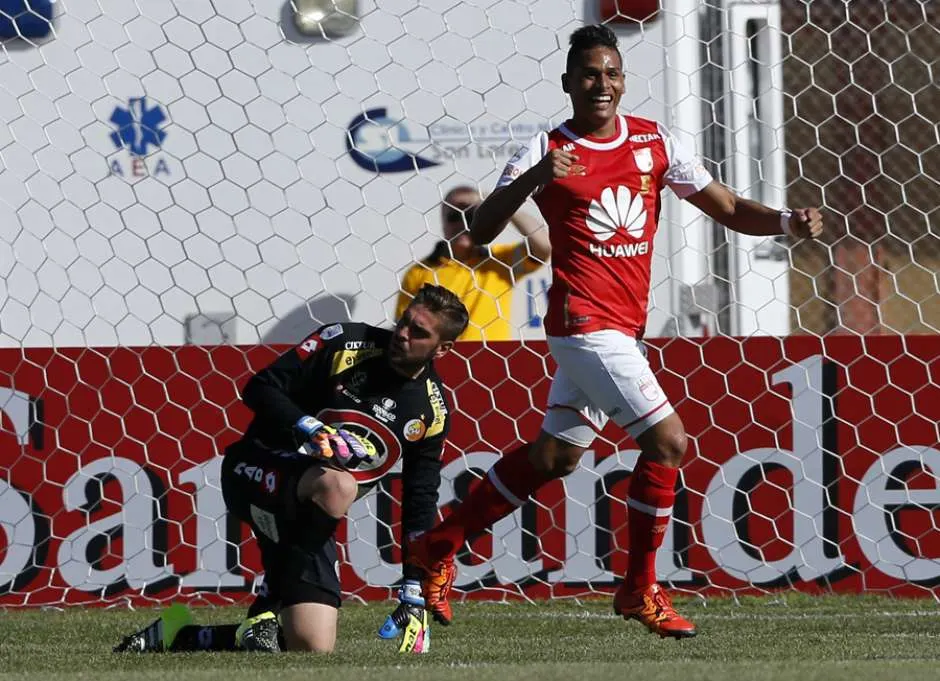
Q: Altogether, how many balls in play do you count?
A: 0